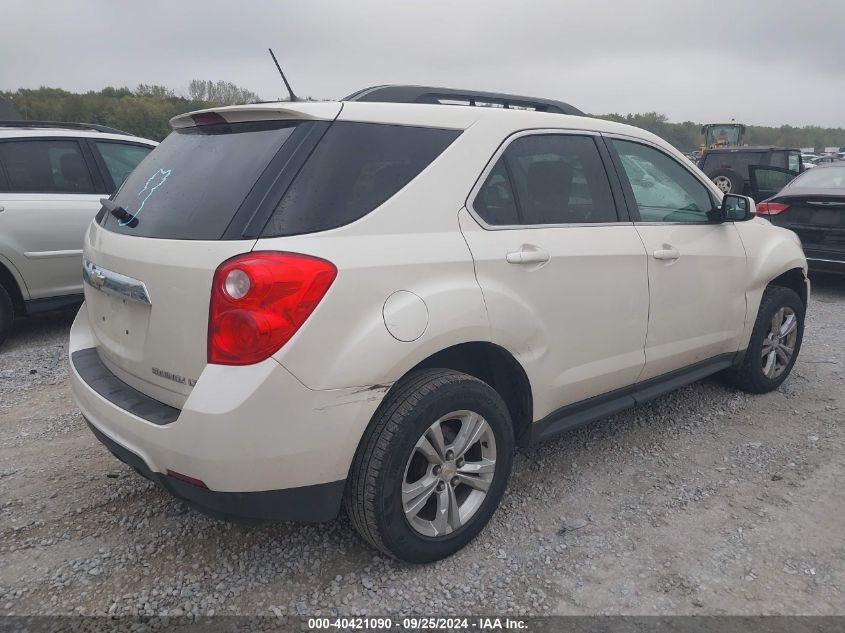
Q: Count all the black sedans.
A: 1